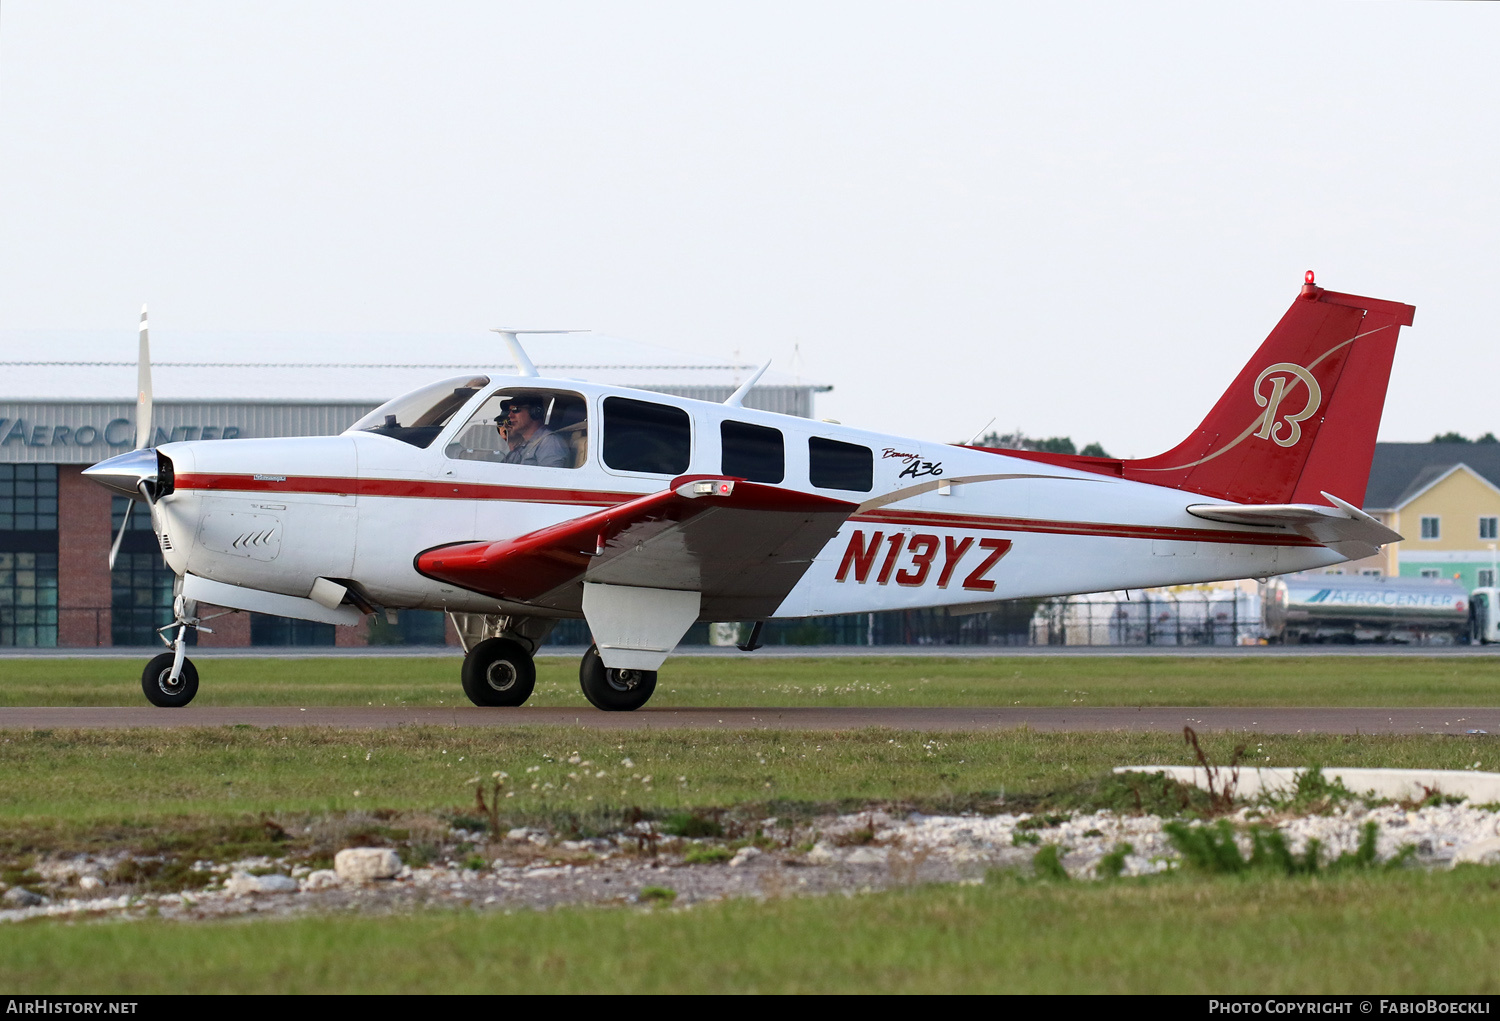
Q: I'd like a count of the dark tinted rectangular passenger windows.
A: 3